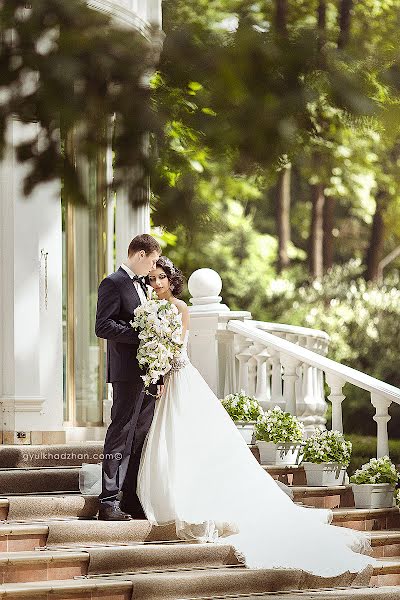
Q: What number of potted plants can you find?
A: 4